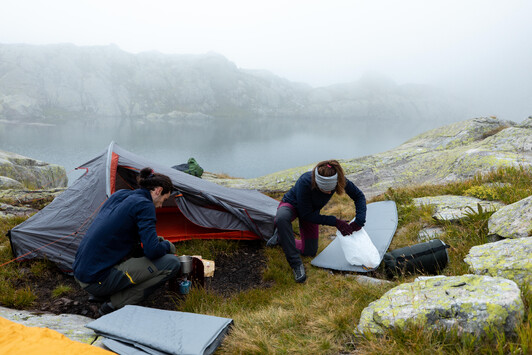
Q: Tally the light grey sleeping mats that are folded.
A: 1